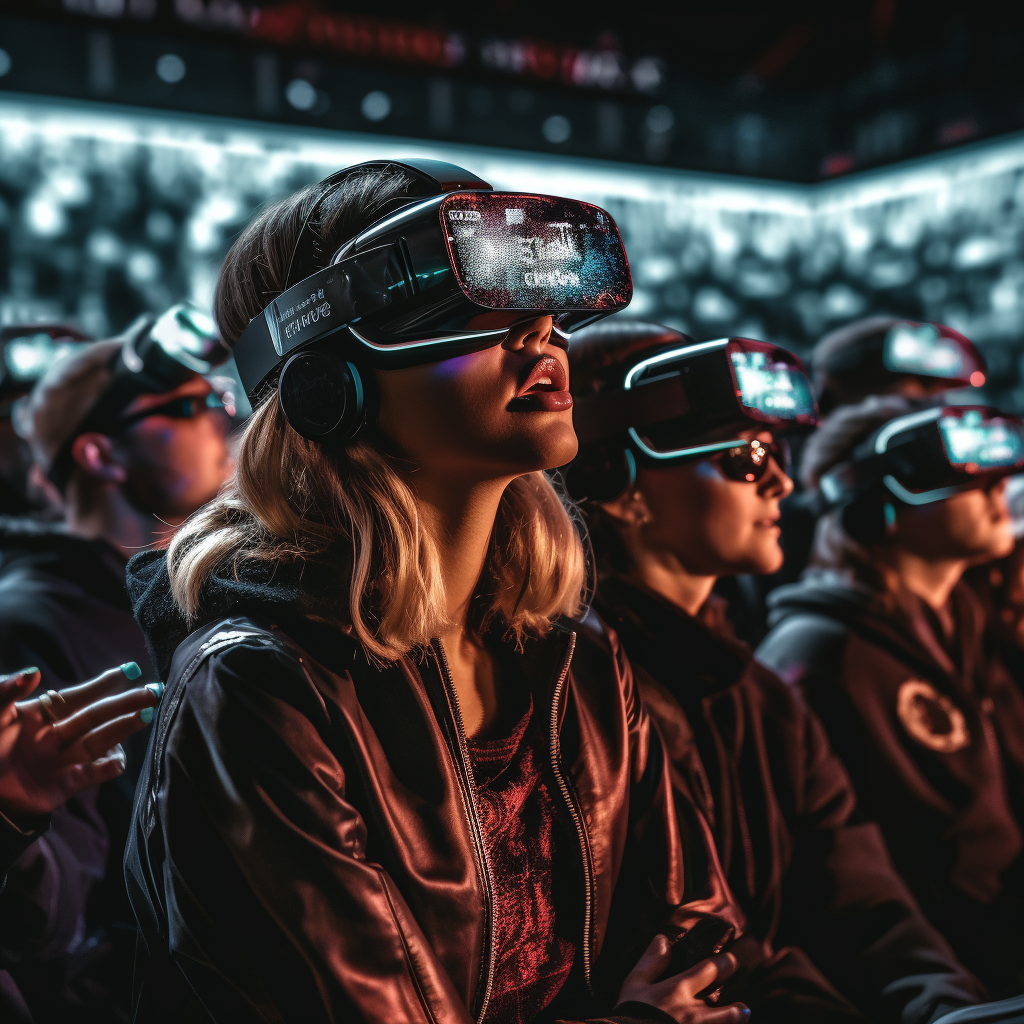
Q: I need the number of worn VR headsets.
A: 6